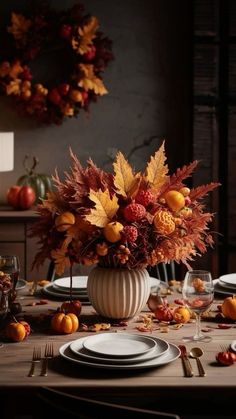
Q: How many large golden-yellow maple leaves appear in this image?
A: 3